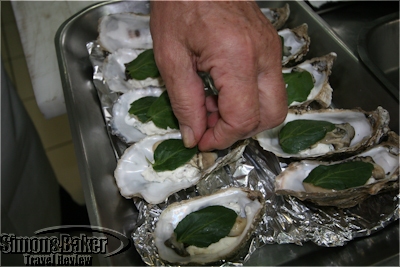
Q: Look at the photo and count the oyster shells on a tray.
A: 10